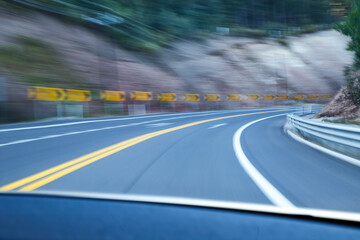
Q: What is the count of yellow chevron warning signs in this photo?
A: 14